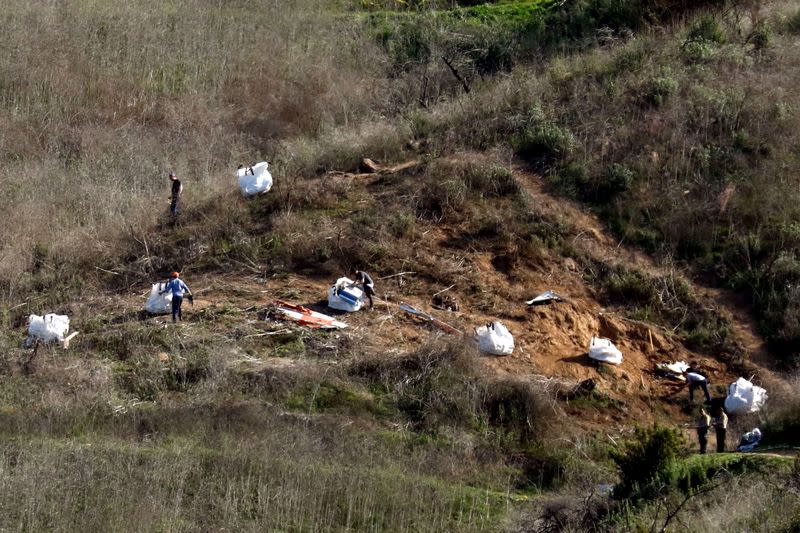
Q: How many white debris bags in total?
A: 7